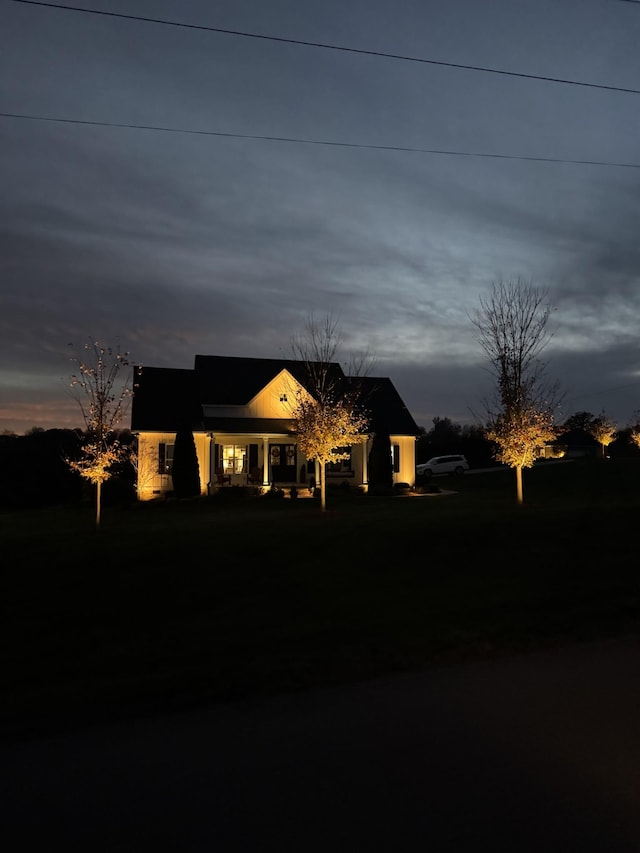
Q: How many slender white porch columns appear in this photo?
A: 3